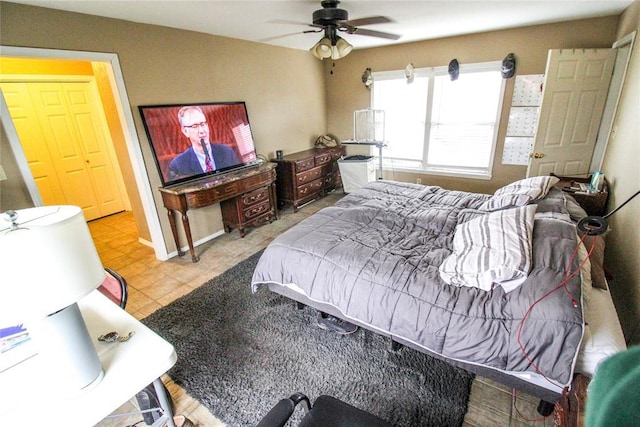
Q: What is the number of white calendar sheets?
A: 3